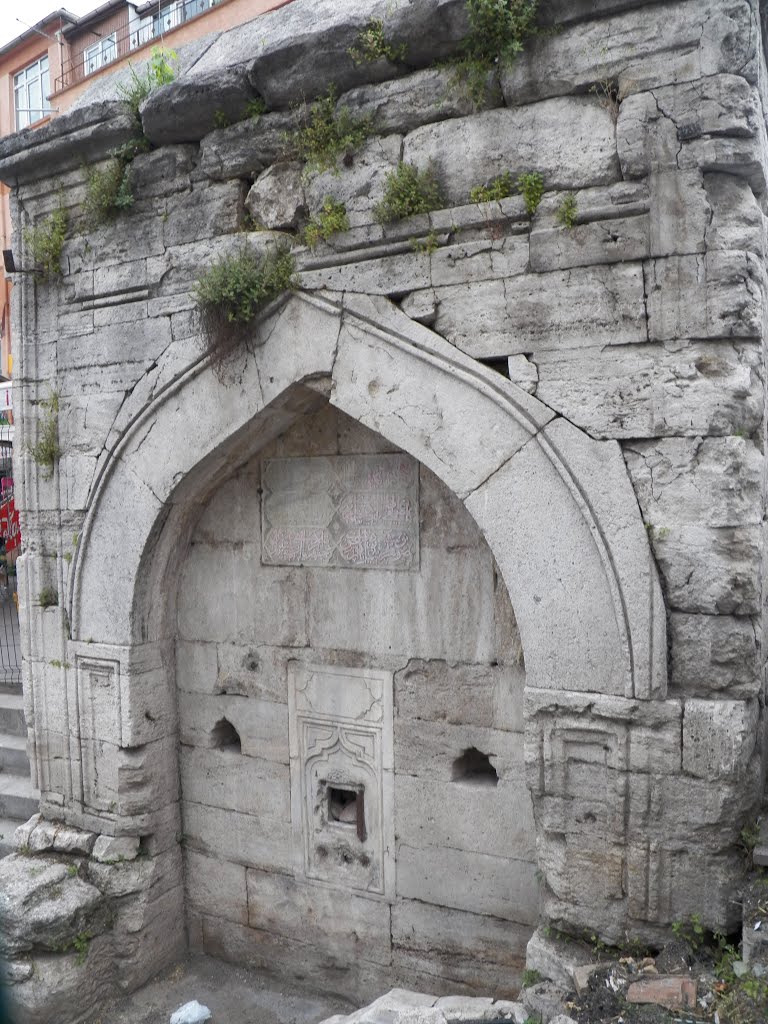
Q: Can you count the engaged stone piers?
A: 2